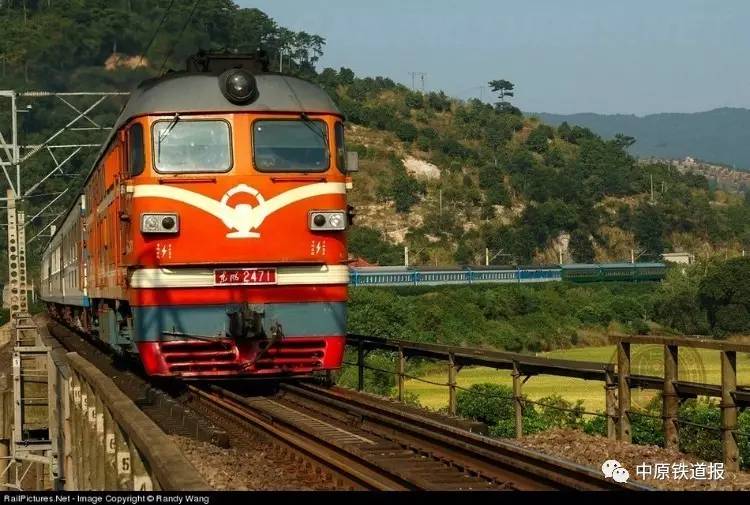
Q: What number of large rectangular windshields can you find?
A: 2